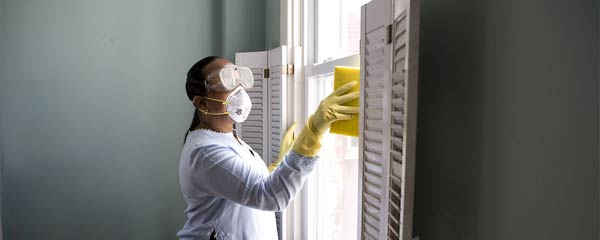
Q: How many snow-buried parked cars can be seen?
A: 0